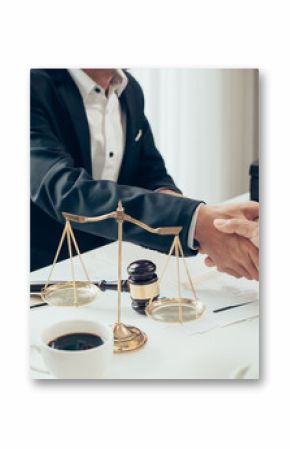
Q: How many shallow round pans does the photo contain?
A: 2